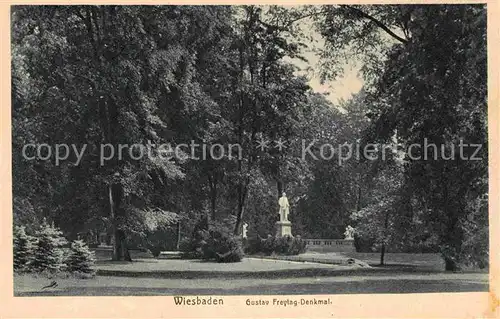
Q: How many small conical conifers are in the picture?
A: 3